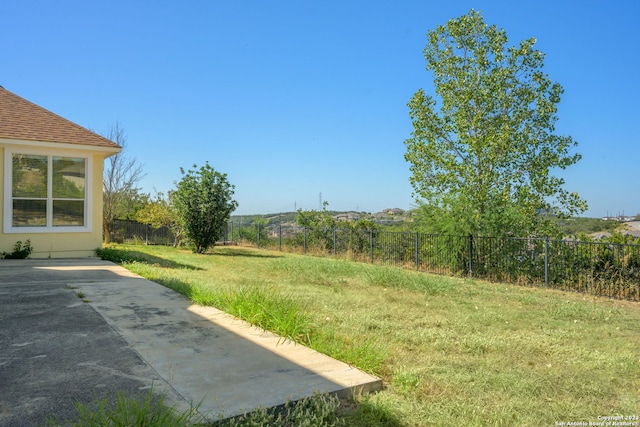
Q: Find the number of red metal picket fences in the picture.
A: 0